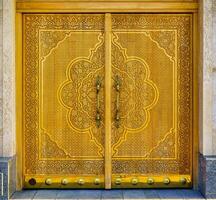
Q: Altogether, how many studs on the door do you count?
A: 10